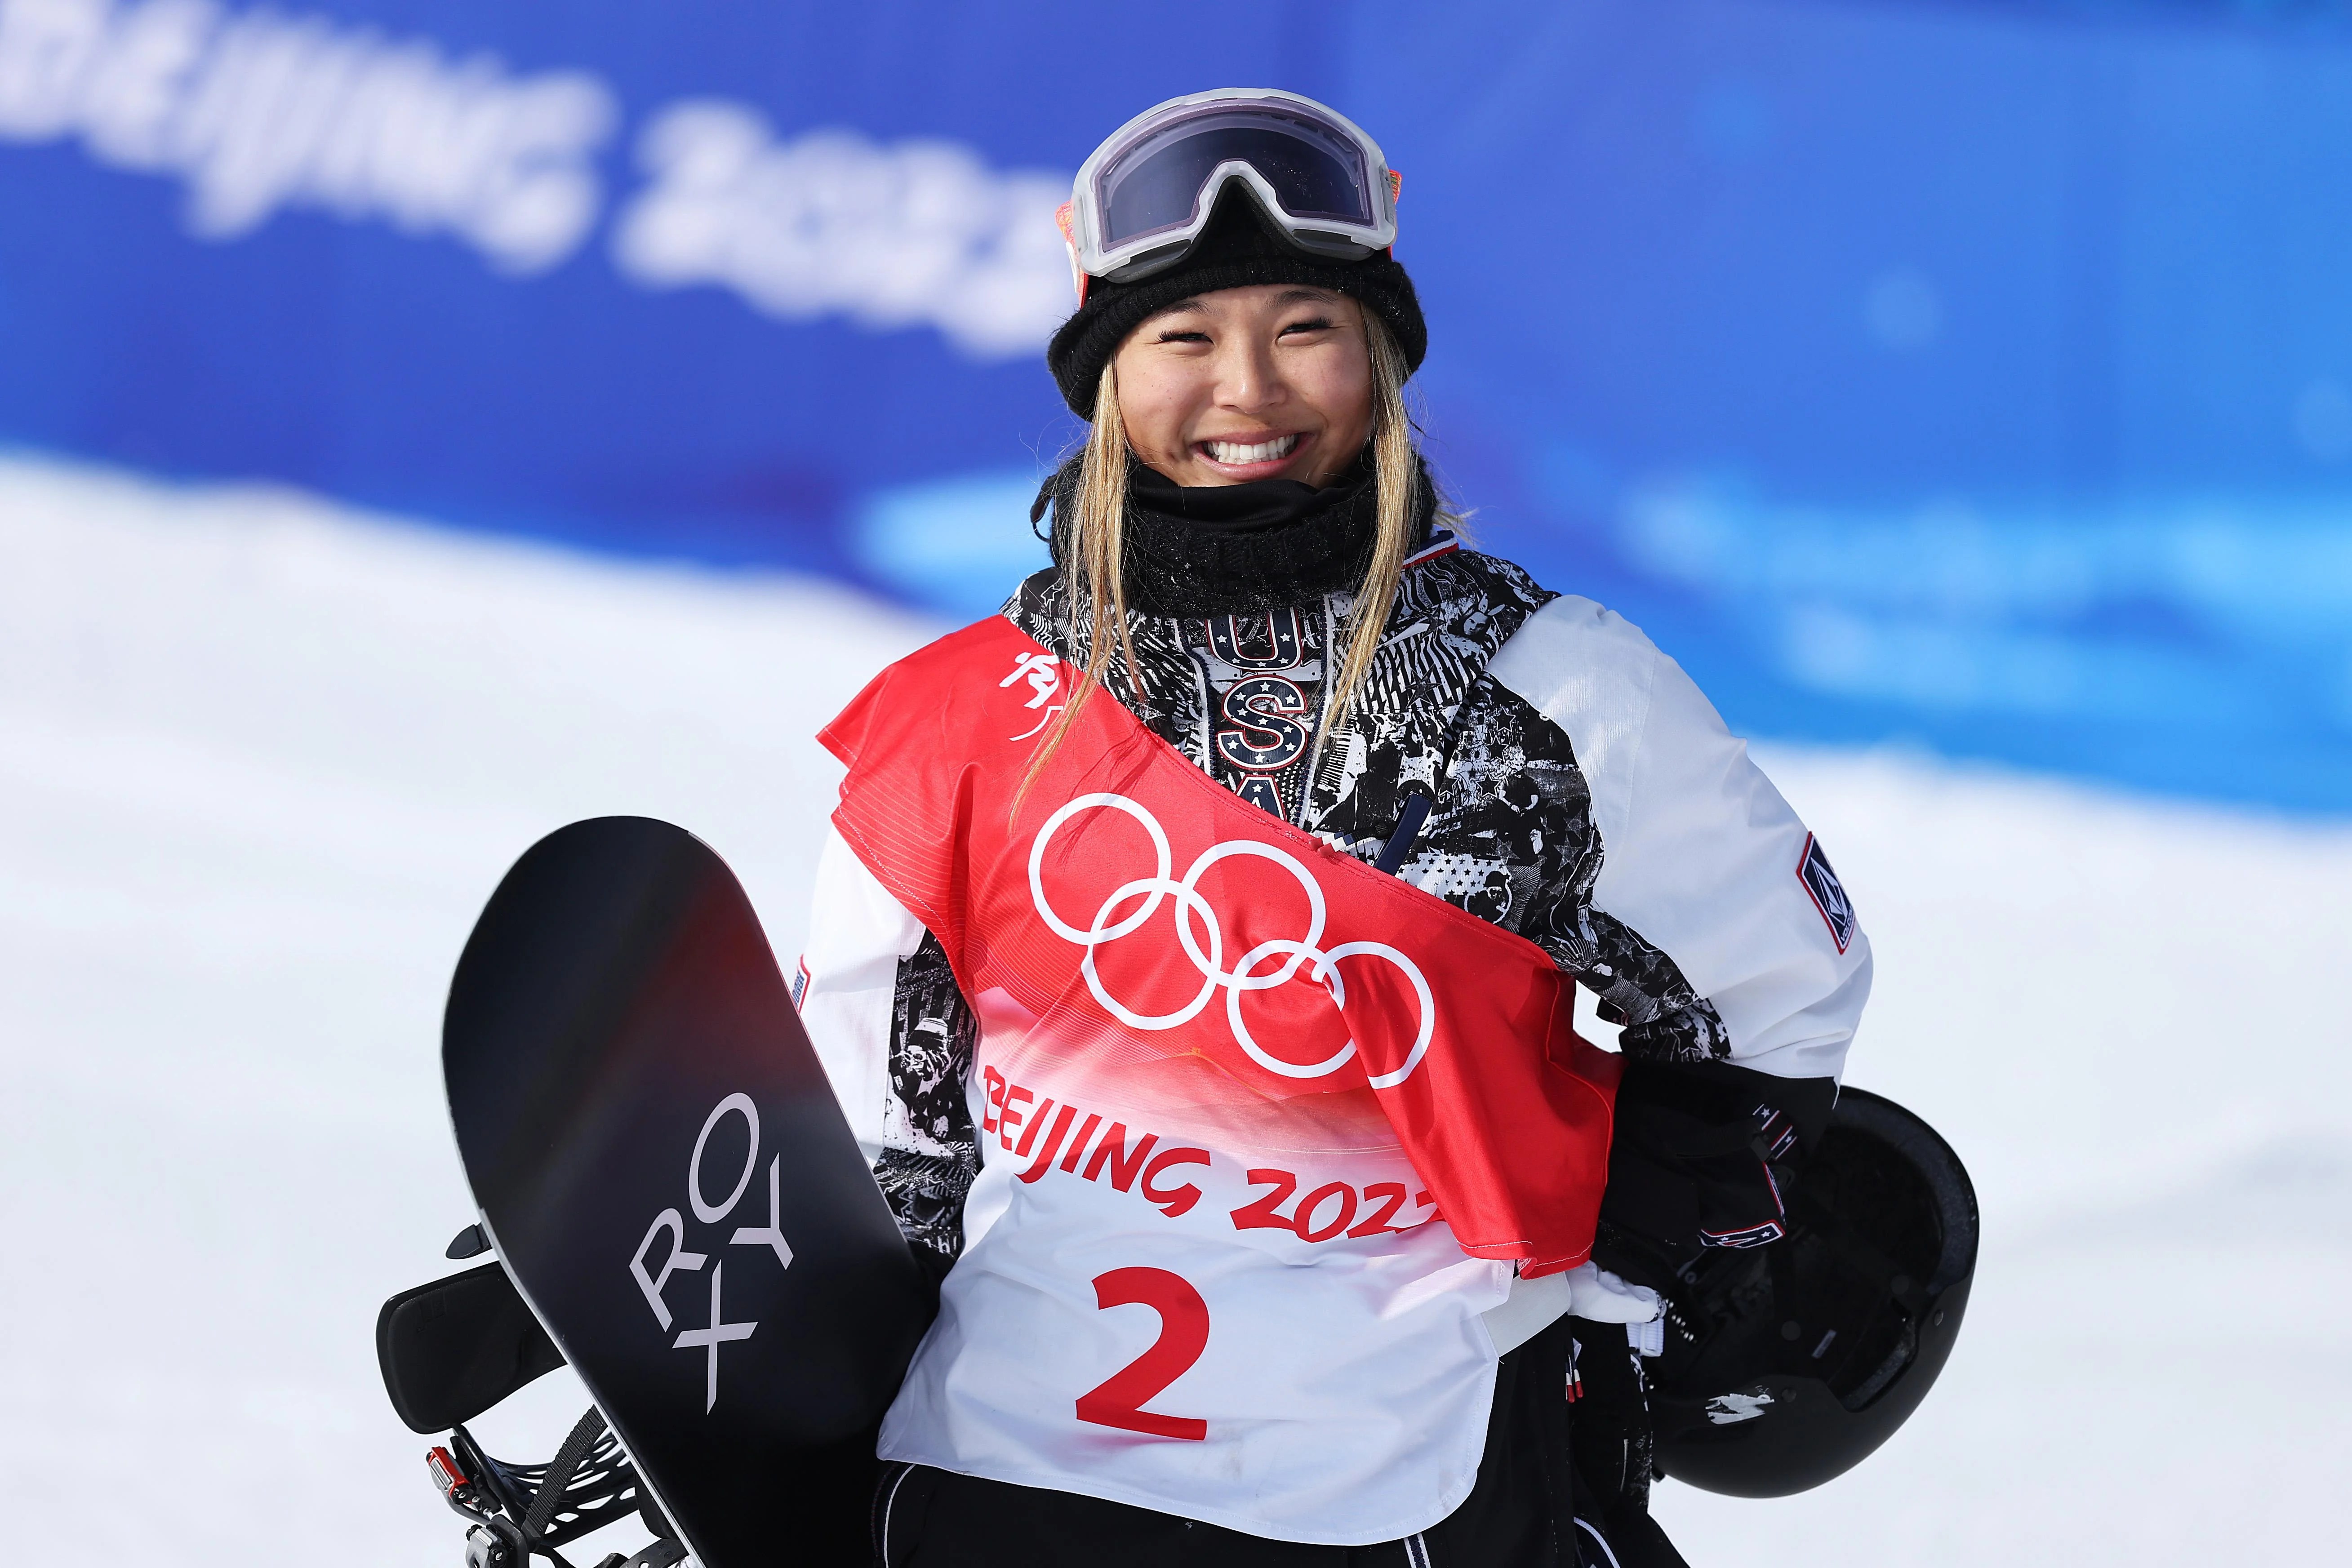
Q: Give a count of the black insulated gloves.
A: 1